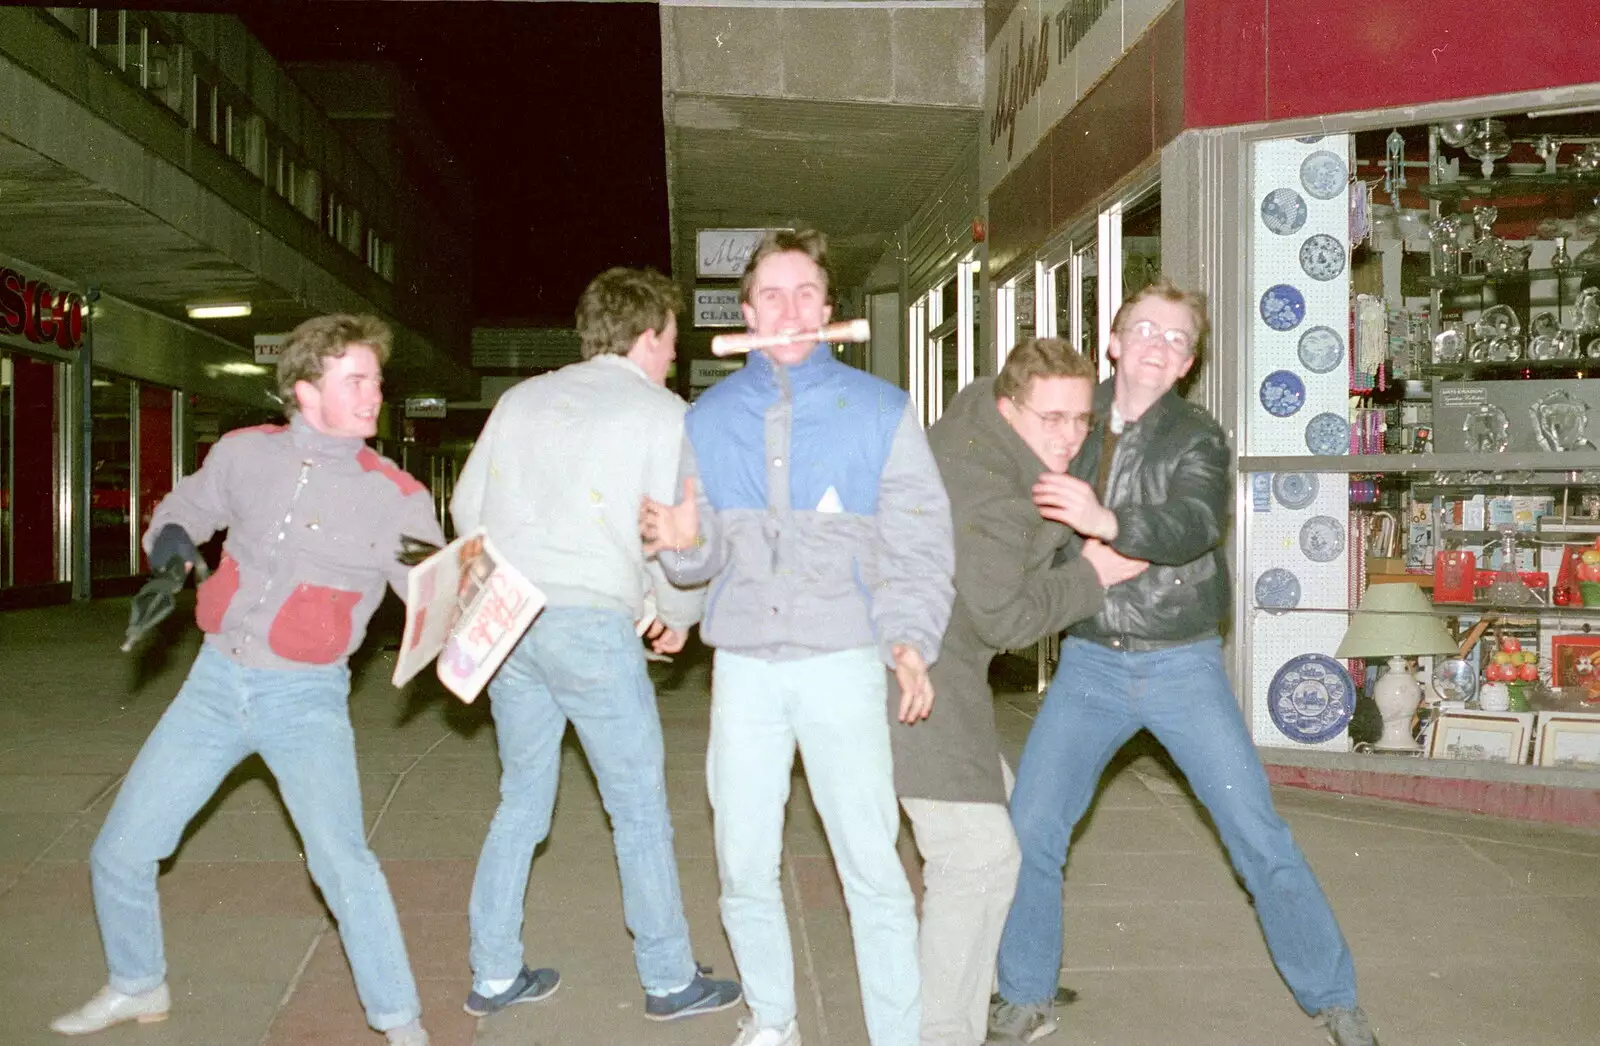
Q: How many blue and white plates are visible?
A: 12